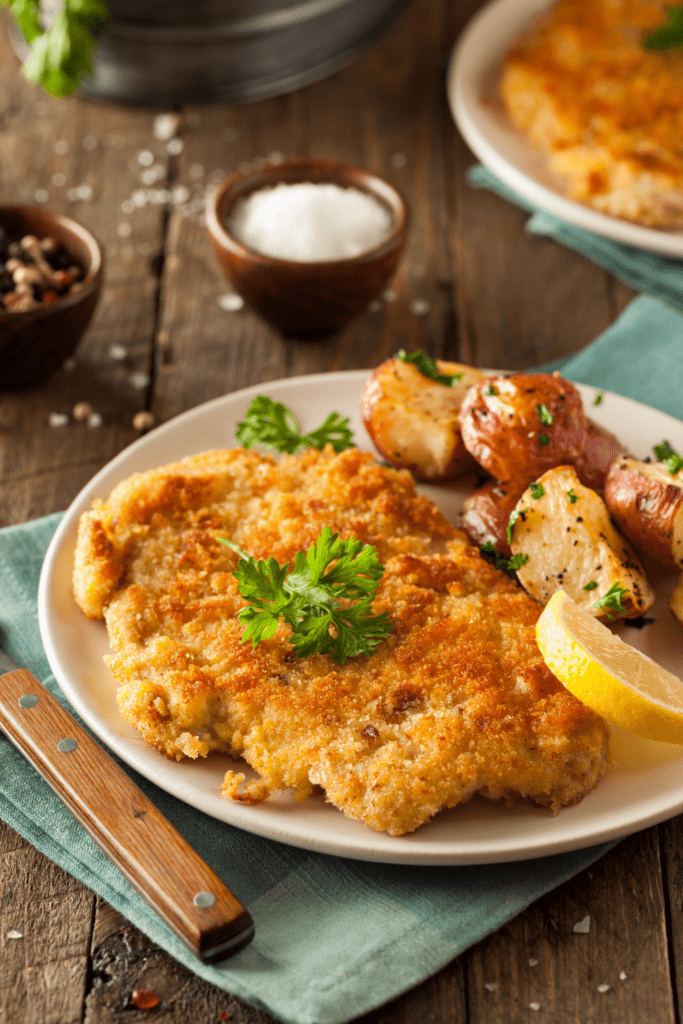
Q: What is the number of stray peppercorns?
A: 2